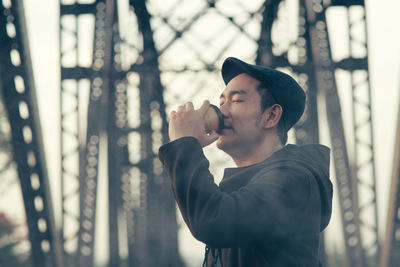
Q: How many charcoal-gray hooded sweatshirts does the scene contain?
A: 1